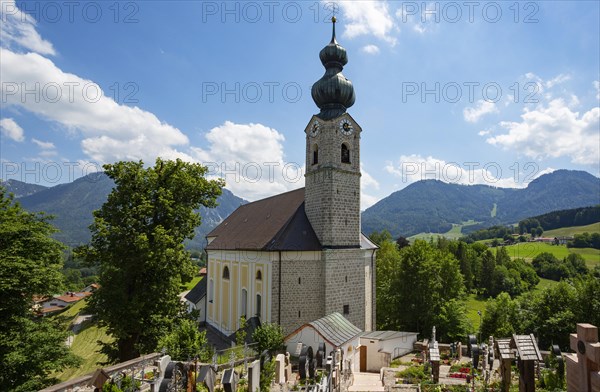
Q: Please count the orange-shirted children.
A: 0